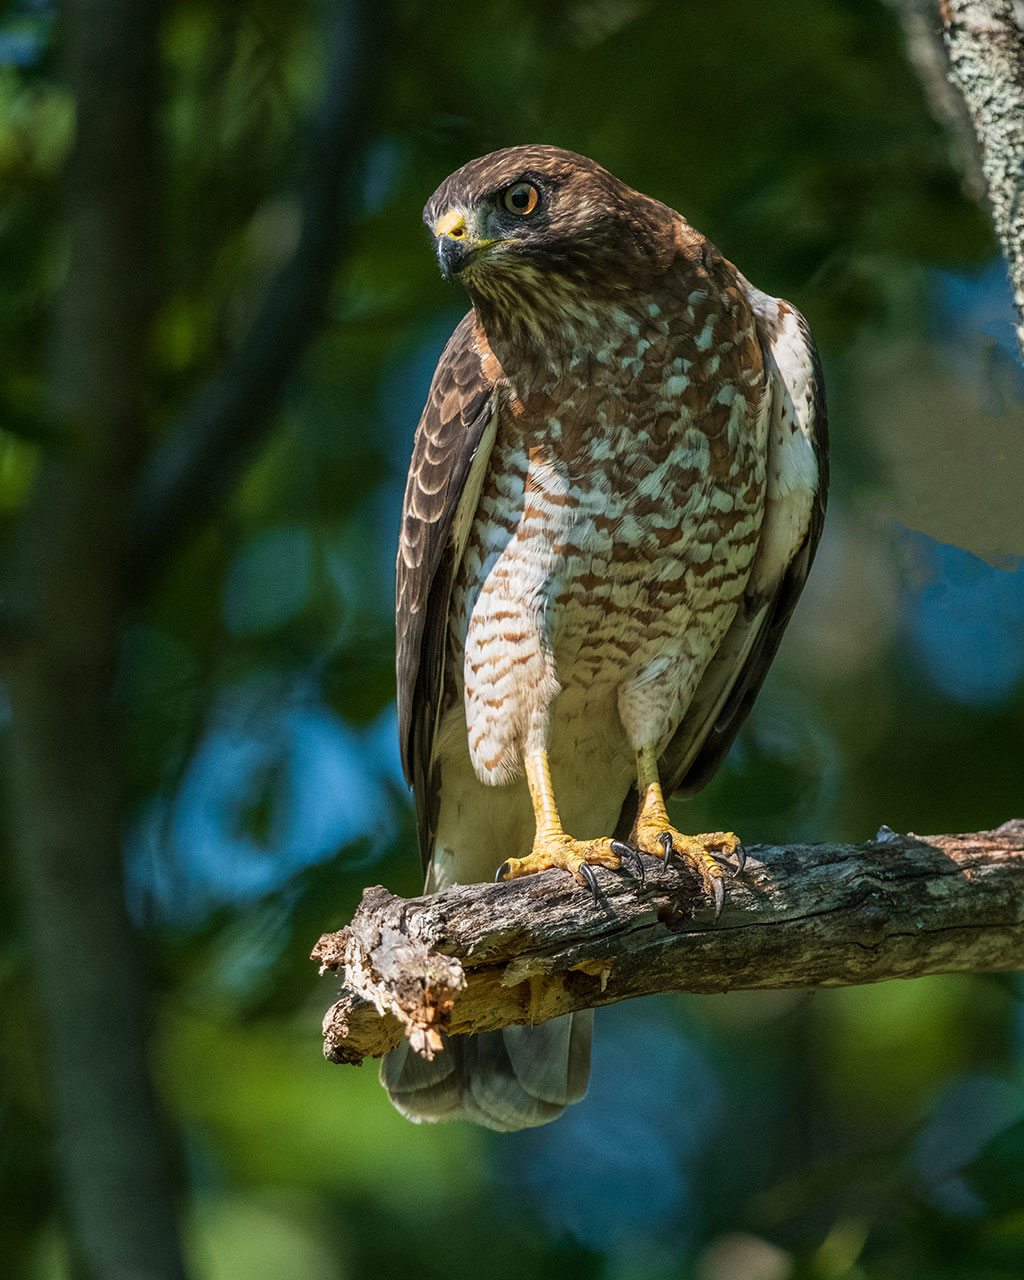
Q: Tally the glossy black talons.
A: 6